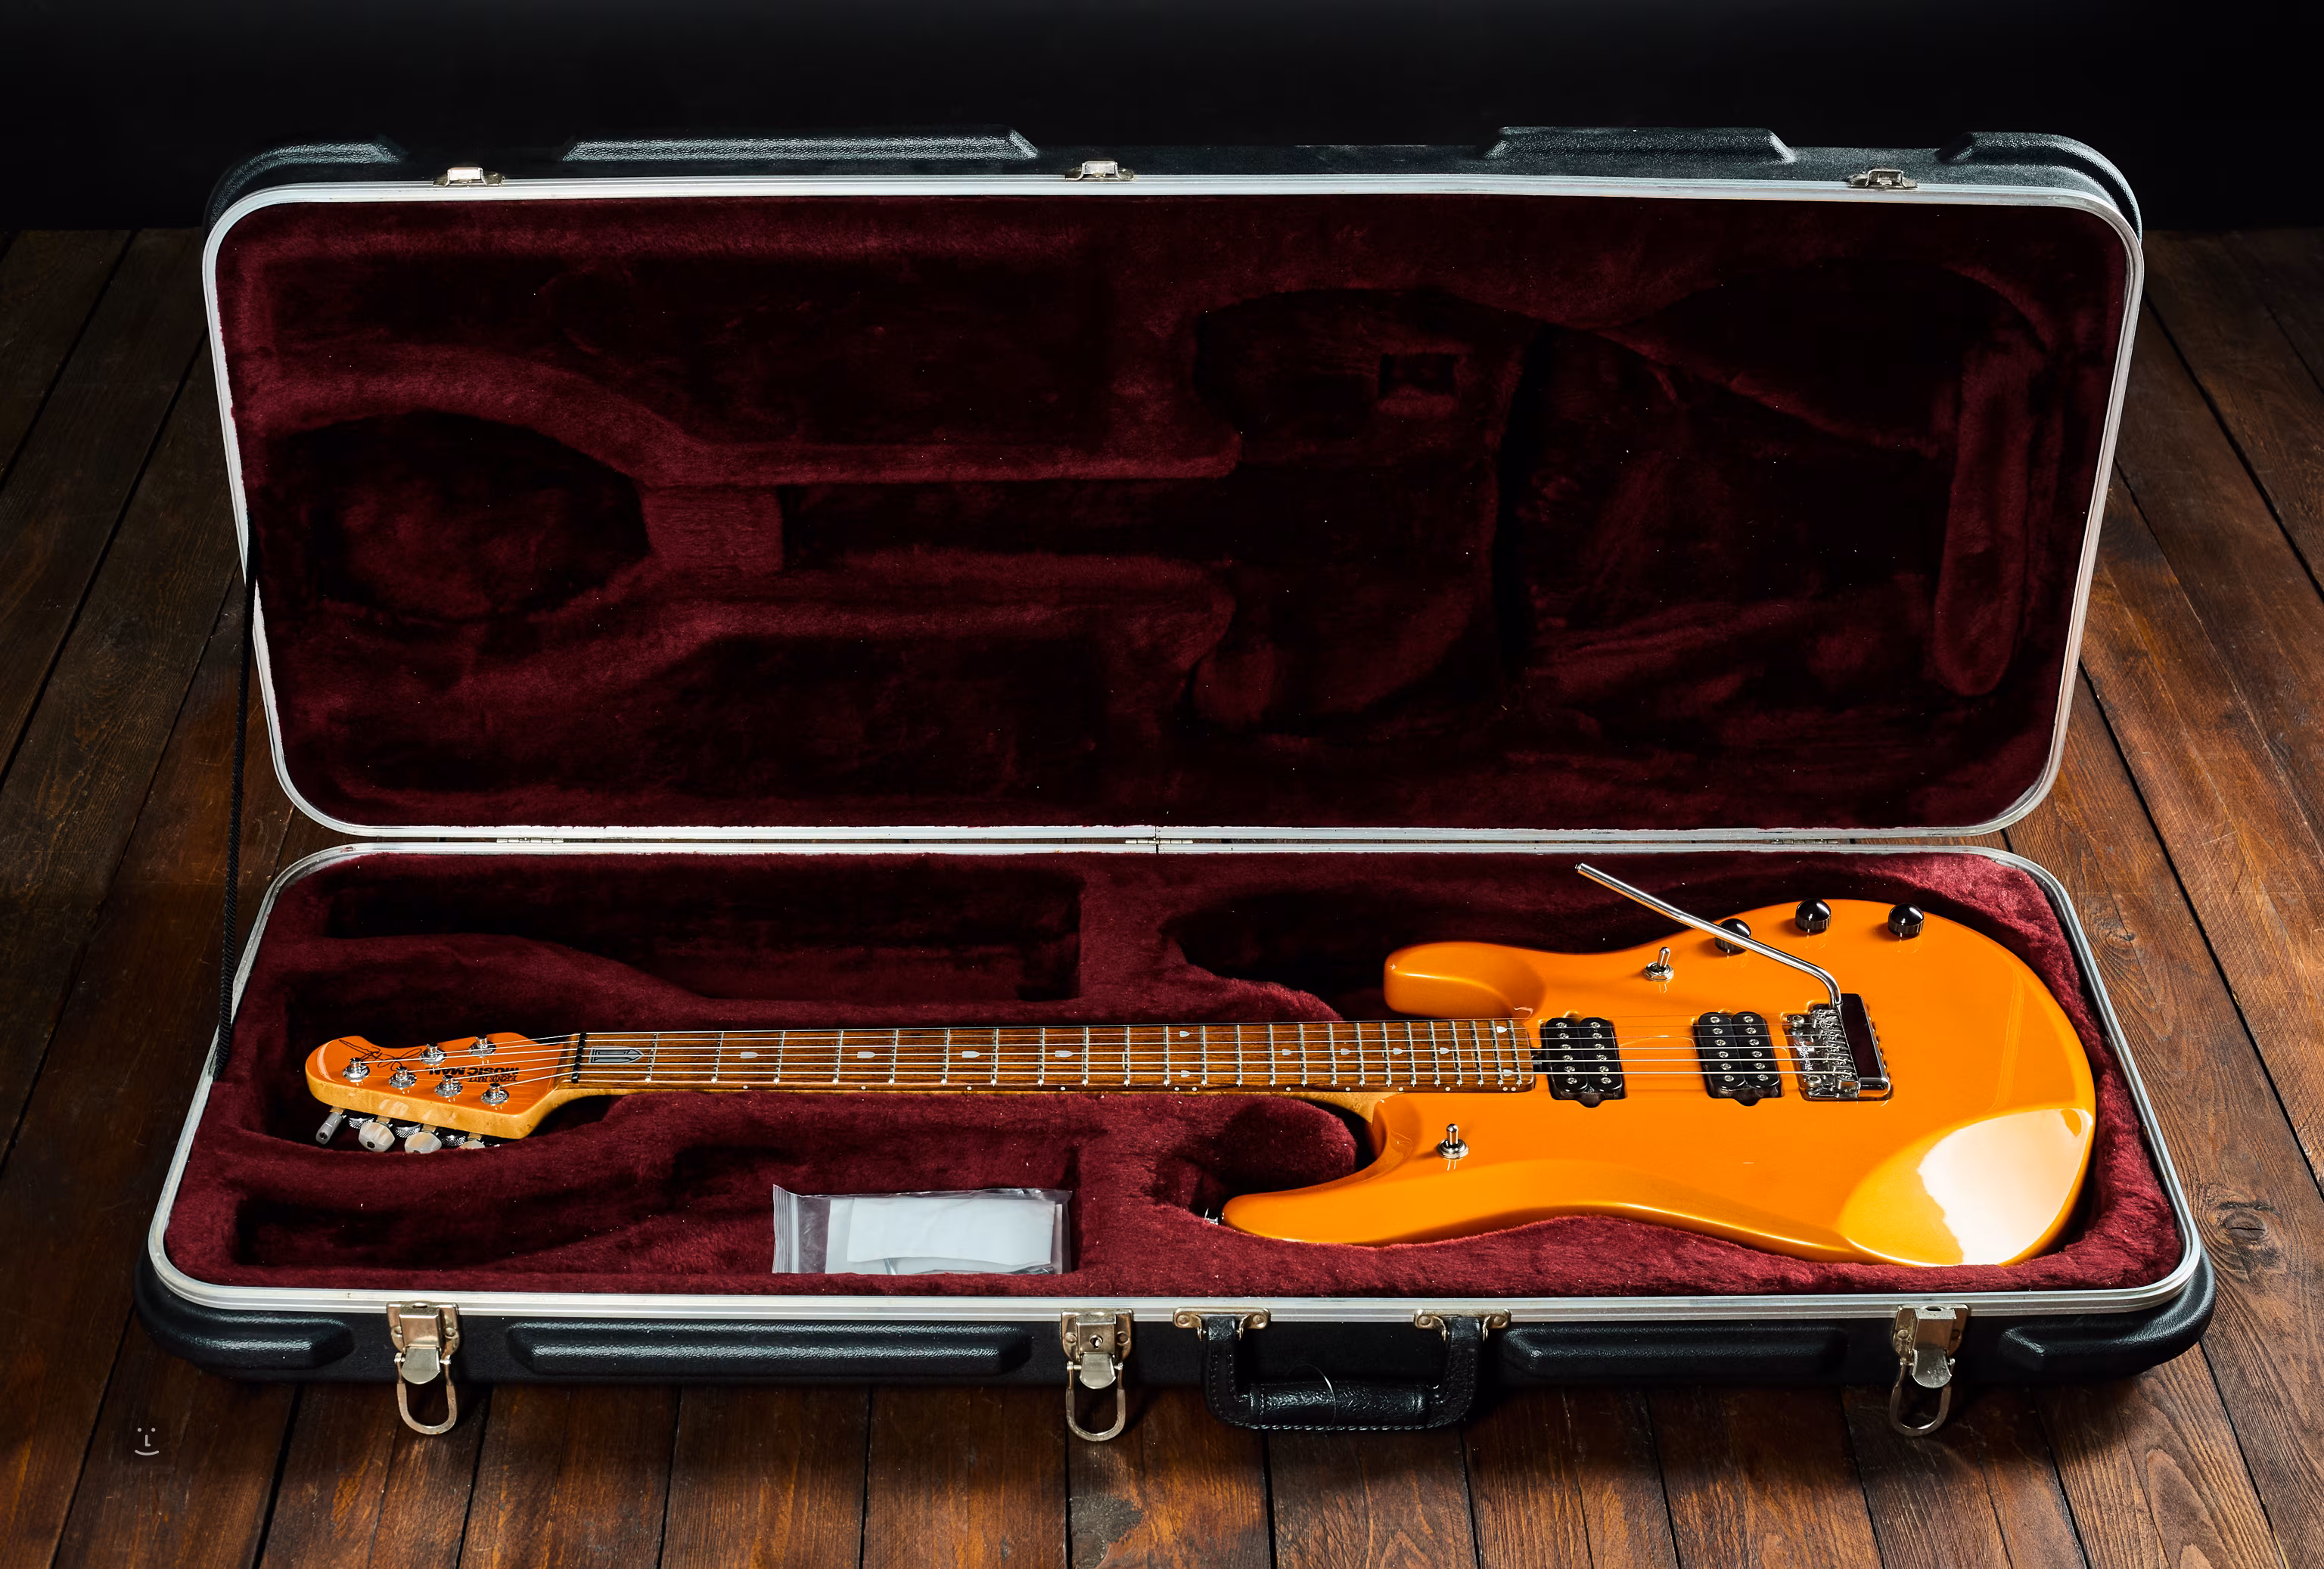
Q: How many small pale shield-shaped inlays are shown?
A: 12